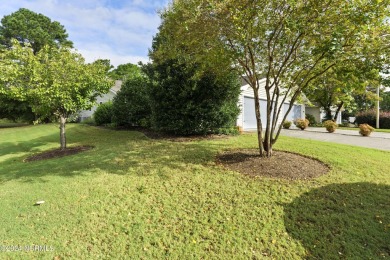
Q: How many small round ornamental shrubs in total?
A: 4